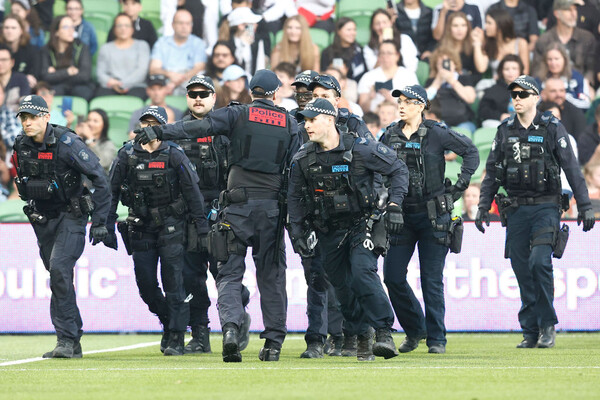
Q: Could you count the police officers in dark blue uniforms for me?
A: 9